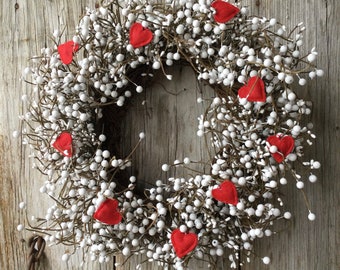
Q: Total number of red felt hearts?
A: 9